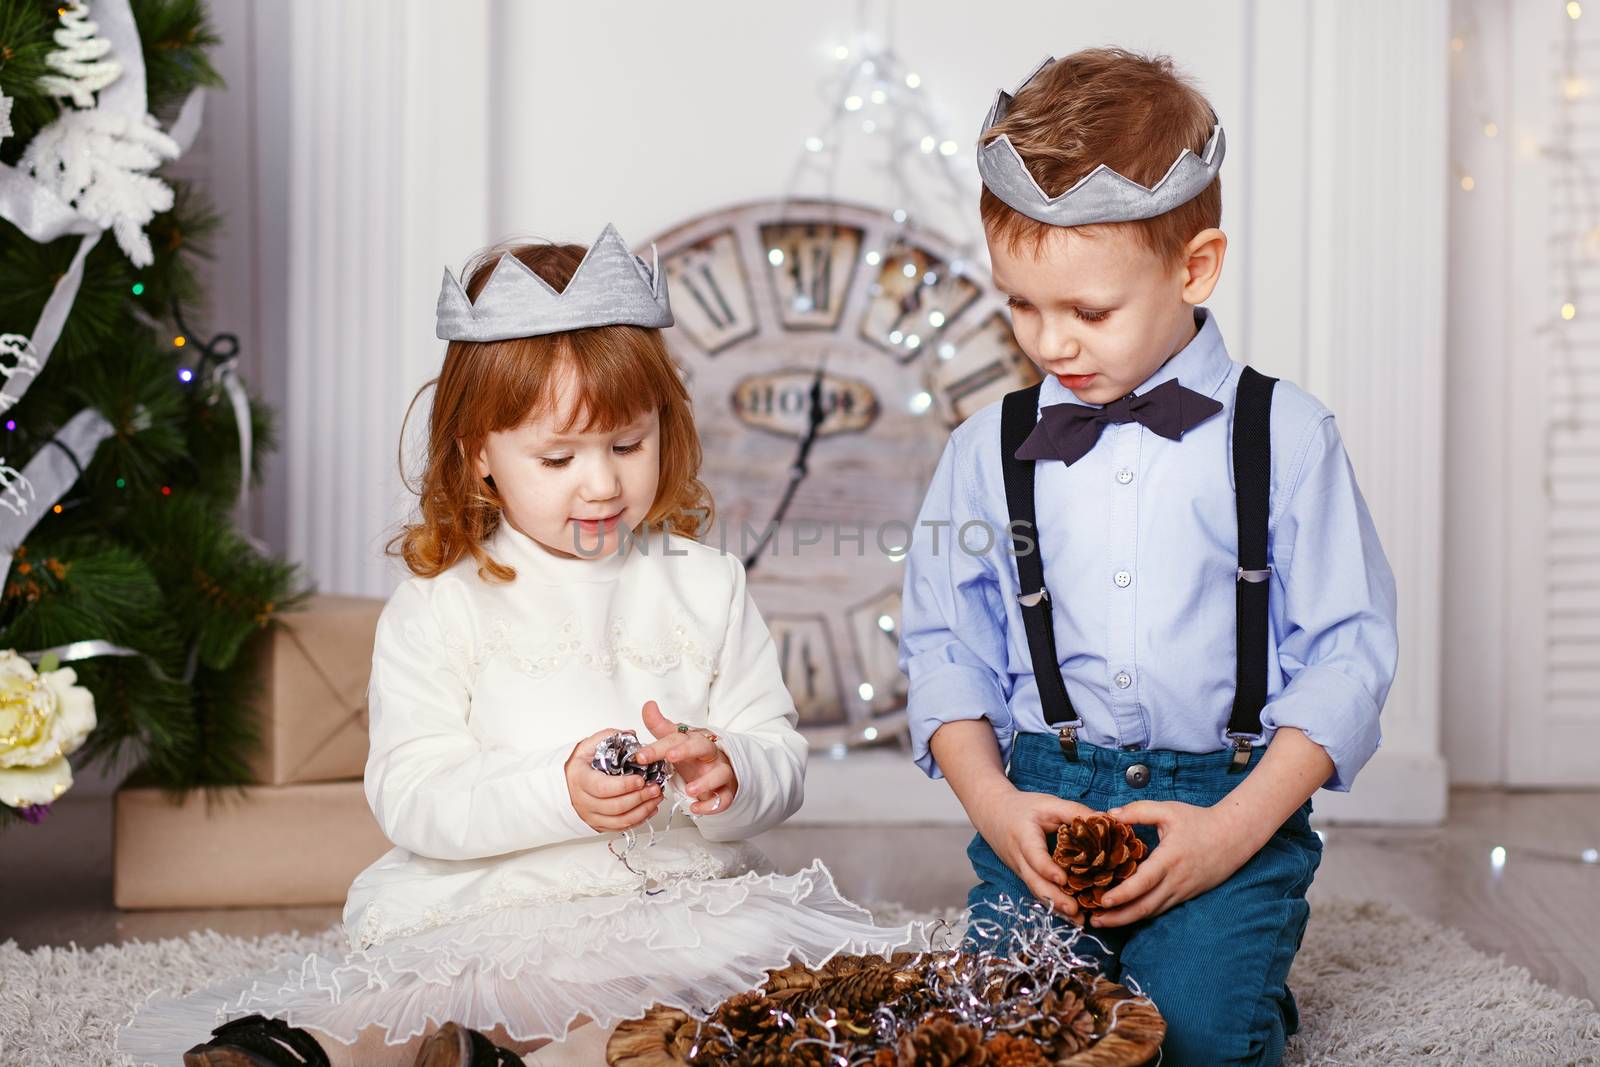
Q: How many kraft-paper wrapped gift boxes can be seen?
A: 2